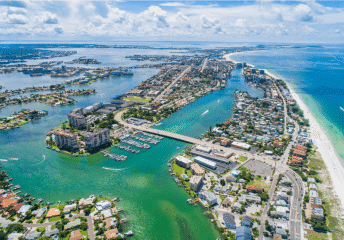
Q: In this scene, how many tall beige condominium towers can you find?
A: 3